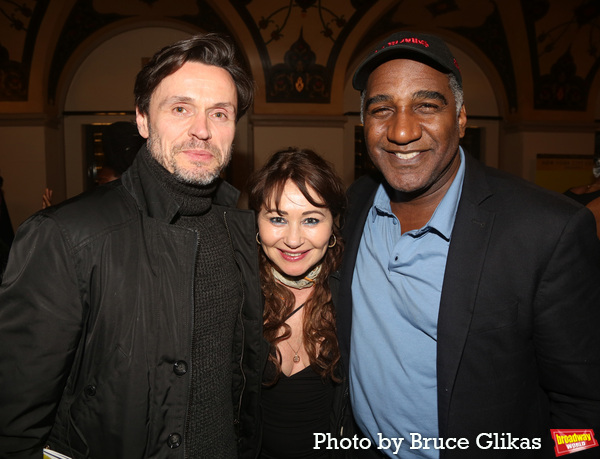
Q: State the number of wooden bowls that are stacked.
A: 0